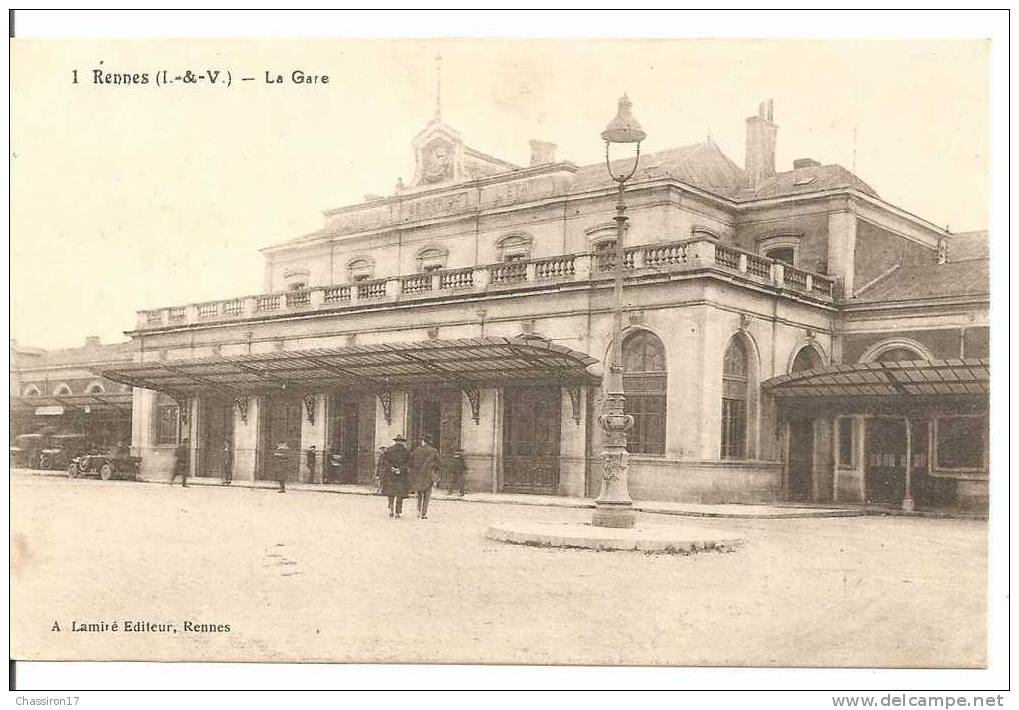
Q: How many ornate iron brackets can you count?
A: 6